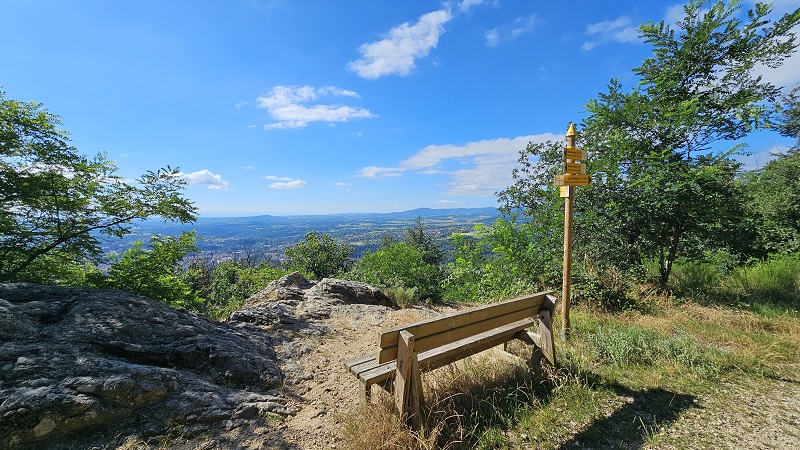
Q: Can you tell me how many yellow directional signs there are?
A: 3